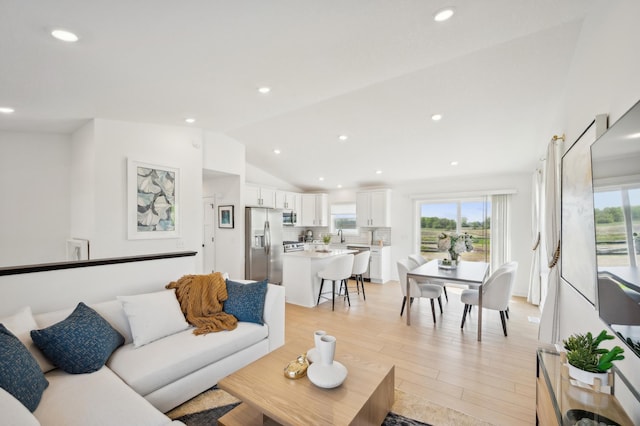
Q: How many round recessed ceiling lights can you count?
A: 12